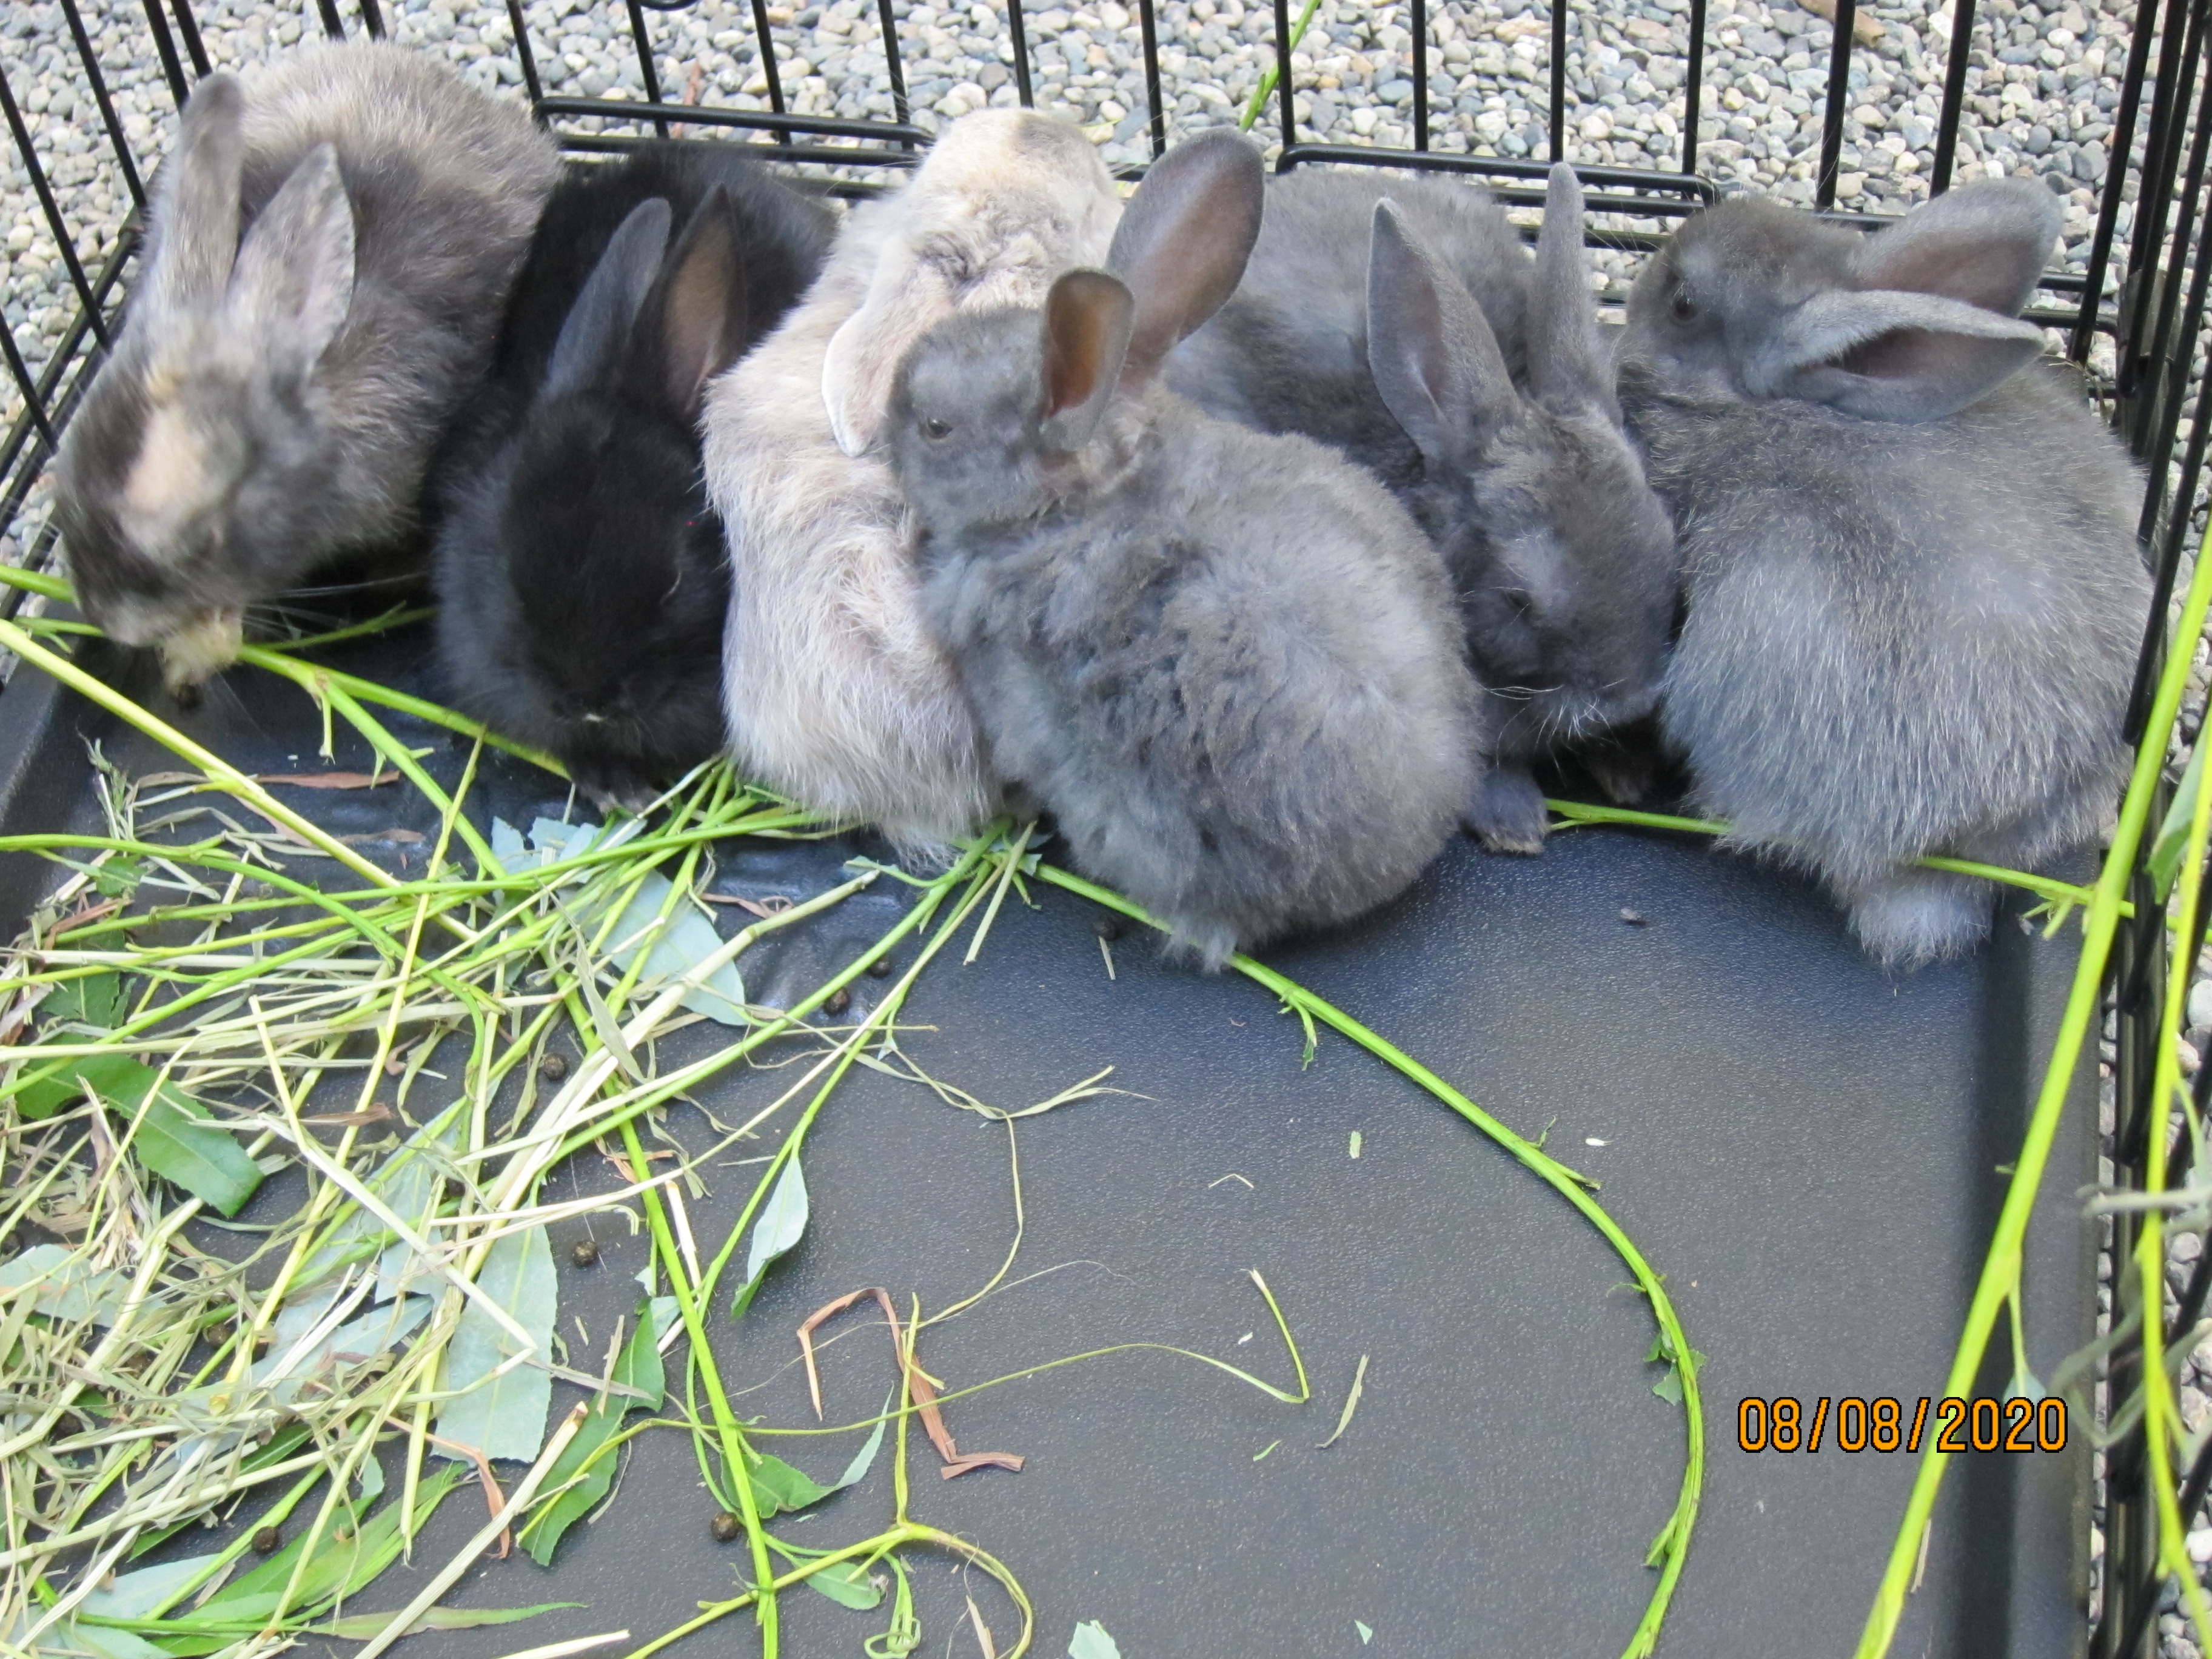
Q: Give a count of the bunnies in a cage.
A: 6